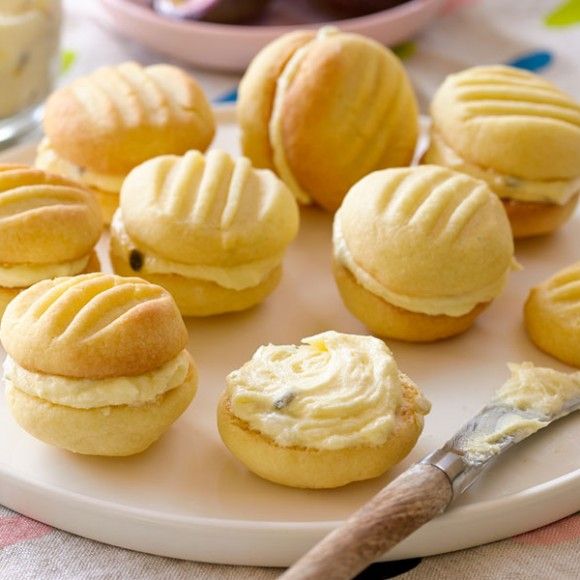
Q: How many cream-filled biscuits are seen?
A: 7